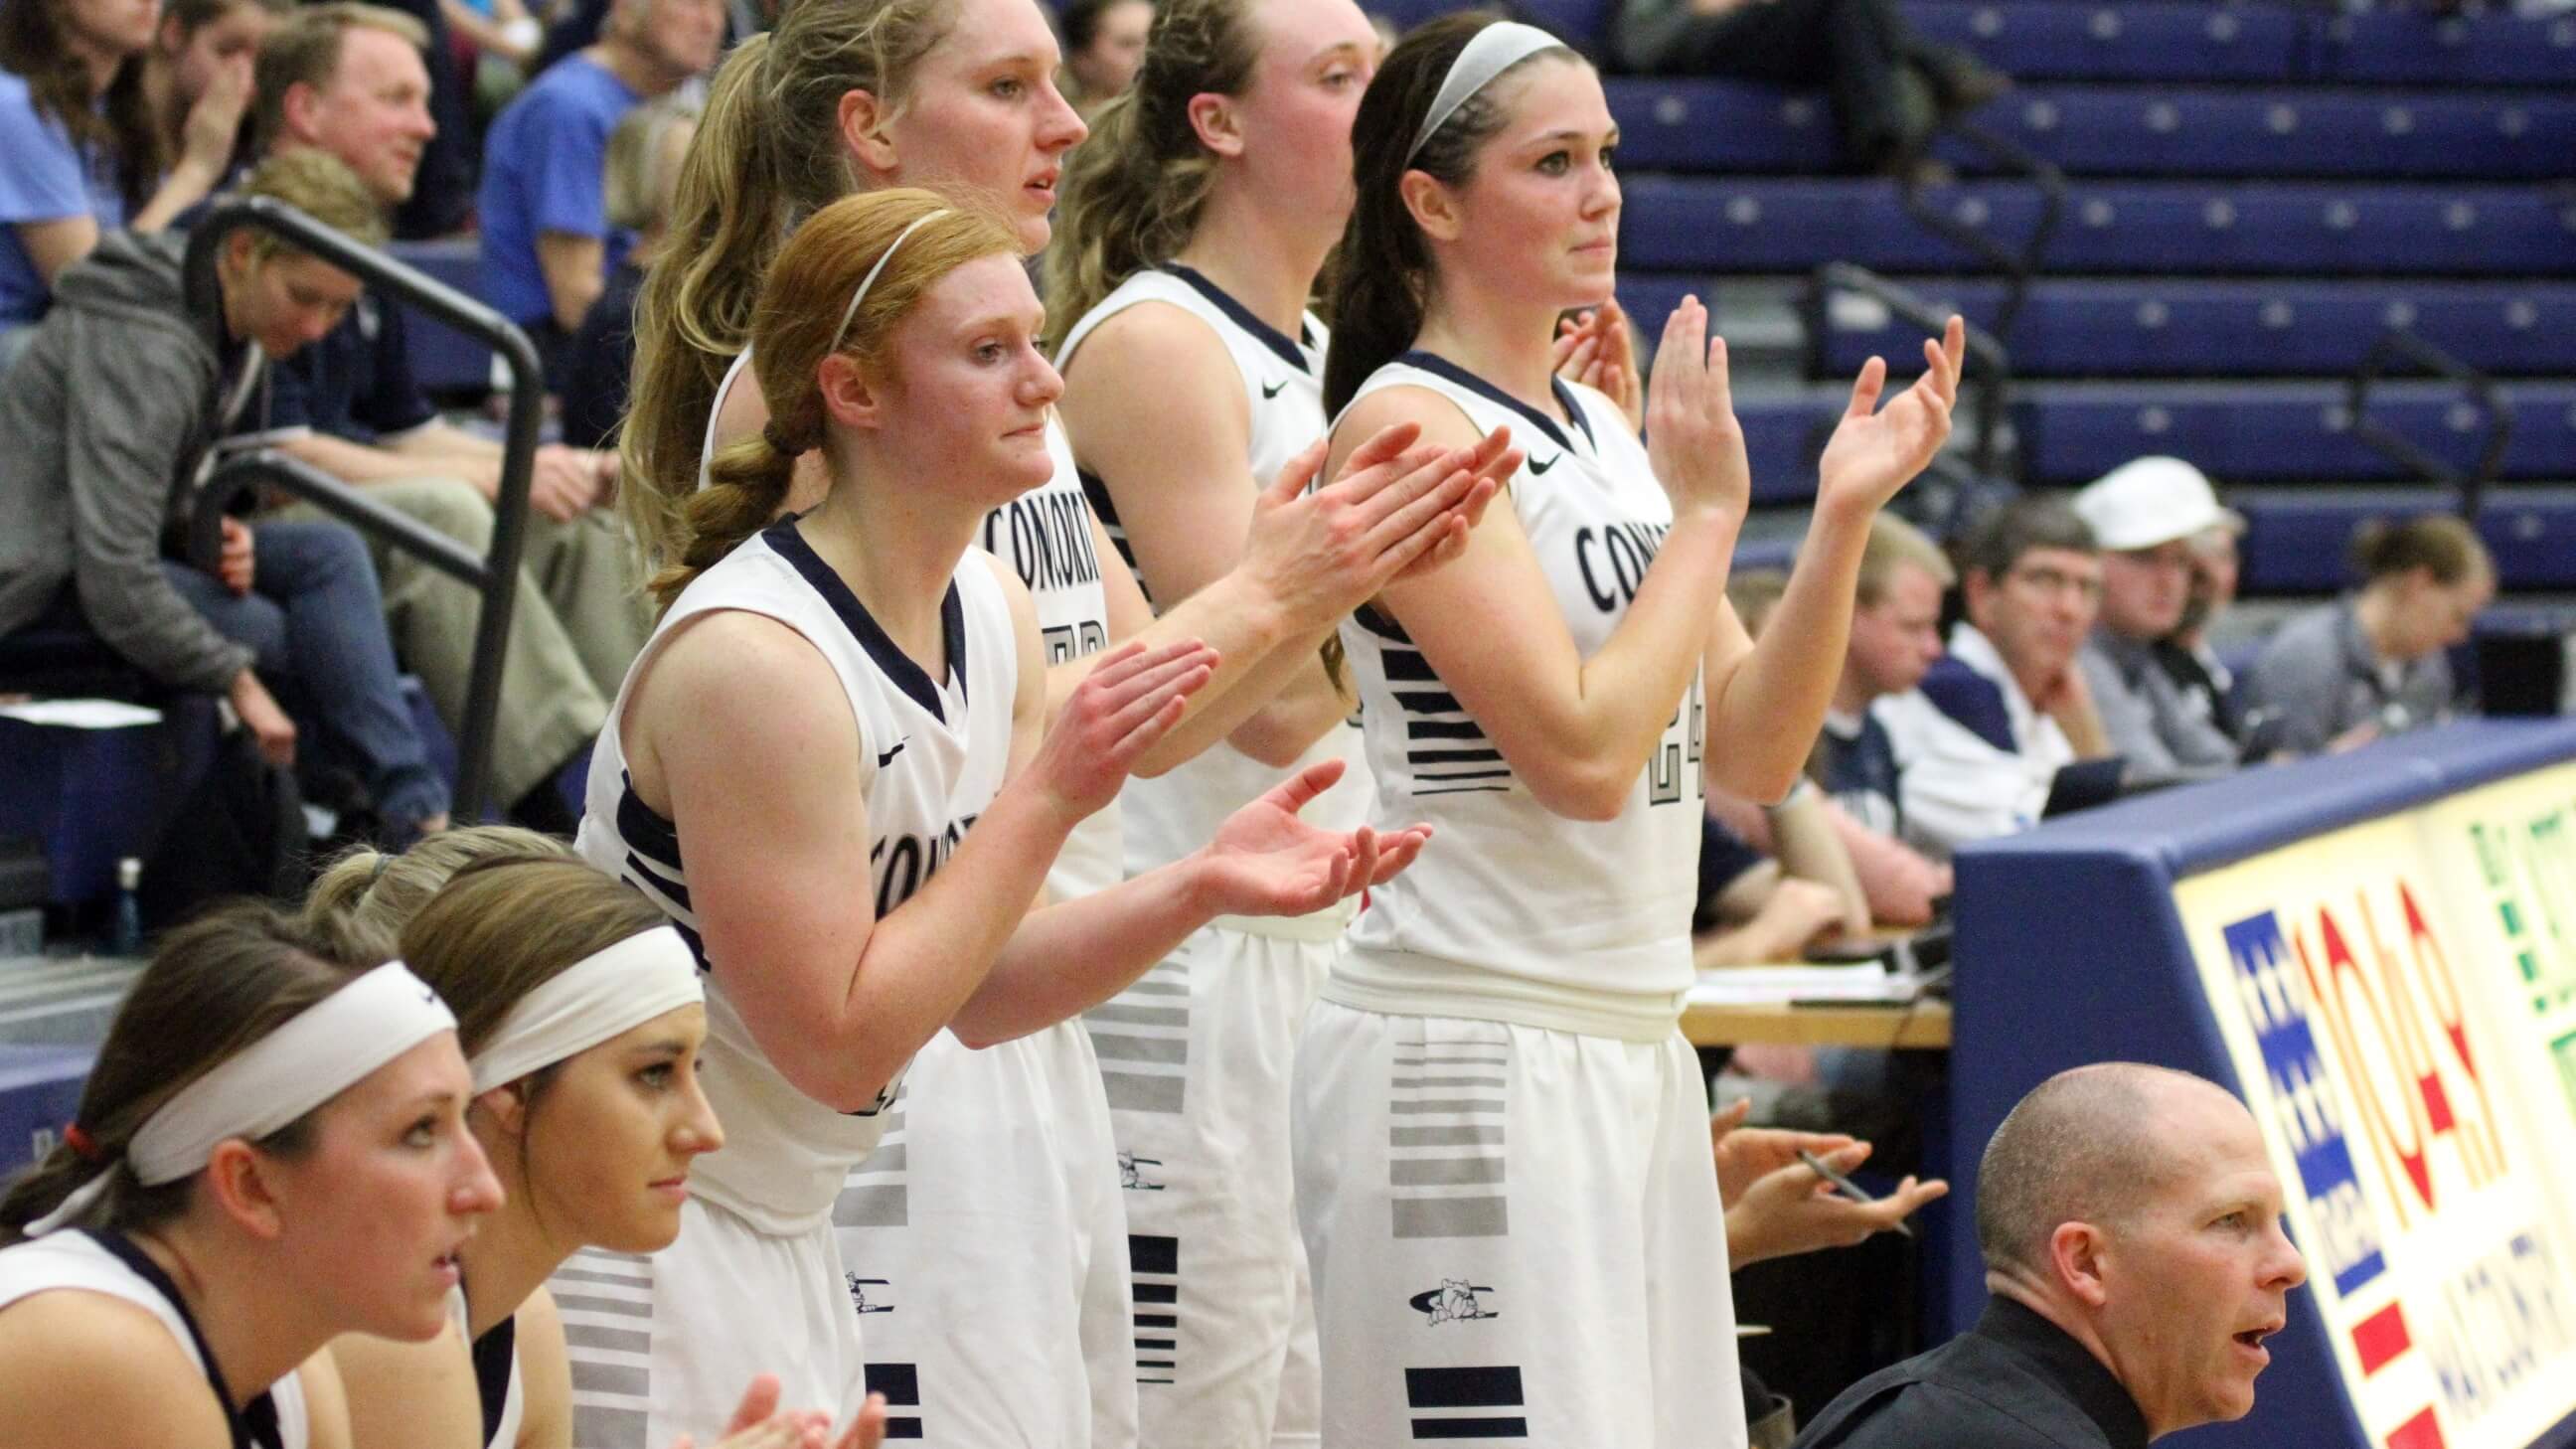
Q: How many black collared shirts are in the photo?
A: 1